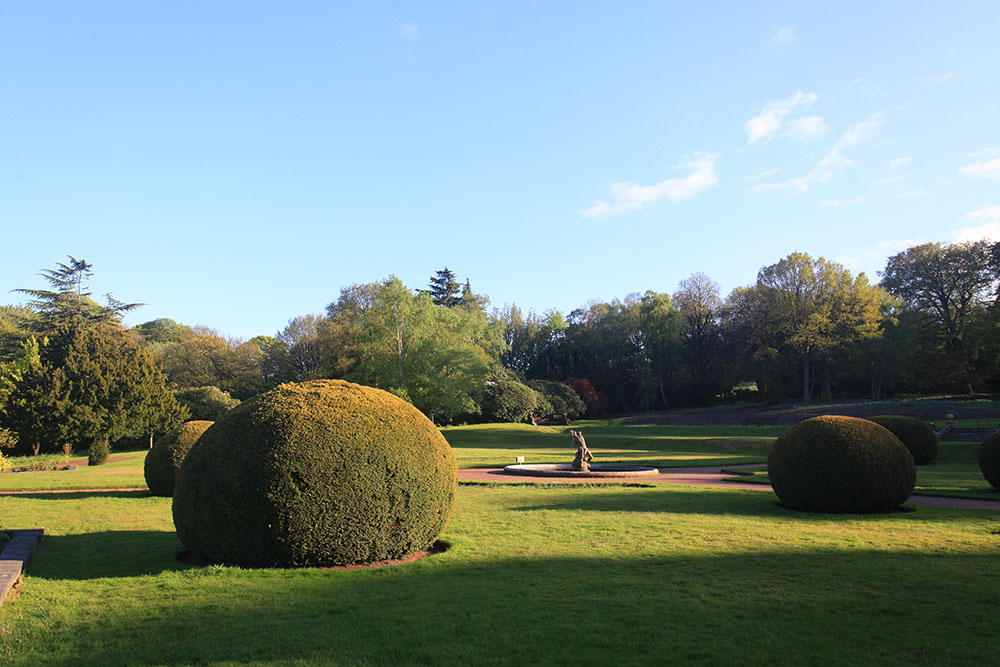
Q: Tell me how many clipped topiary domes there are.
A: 5